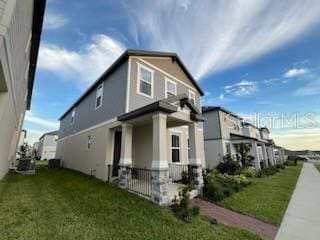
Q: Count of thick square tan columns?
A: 3